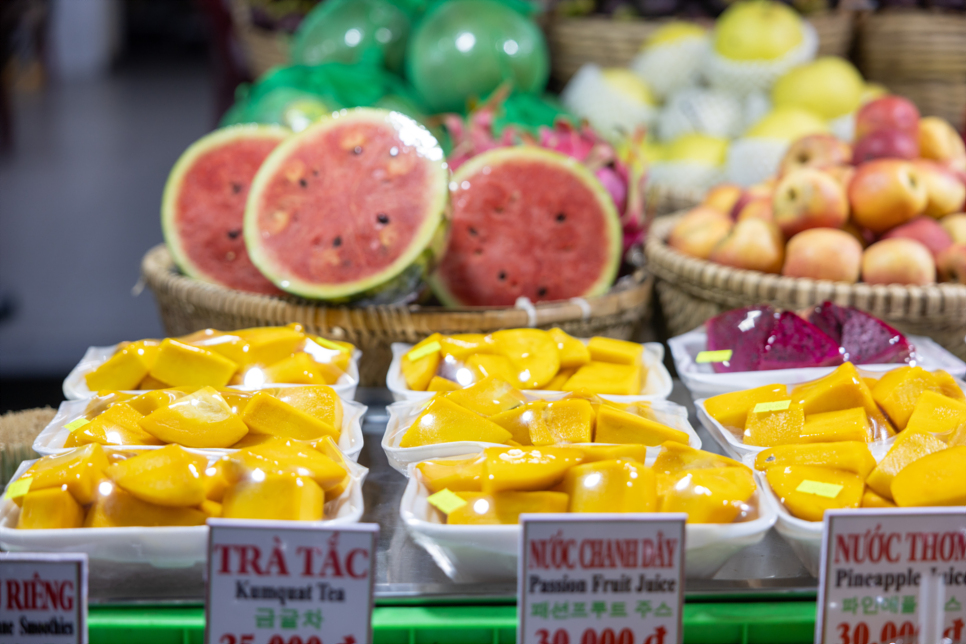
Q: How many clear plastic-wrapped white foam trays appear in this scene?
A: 9